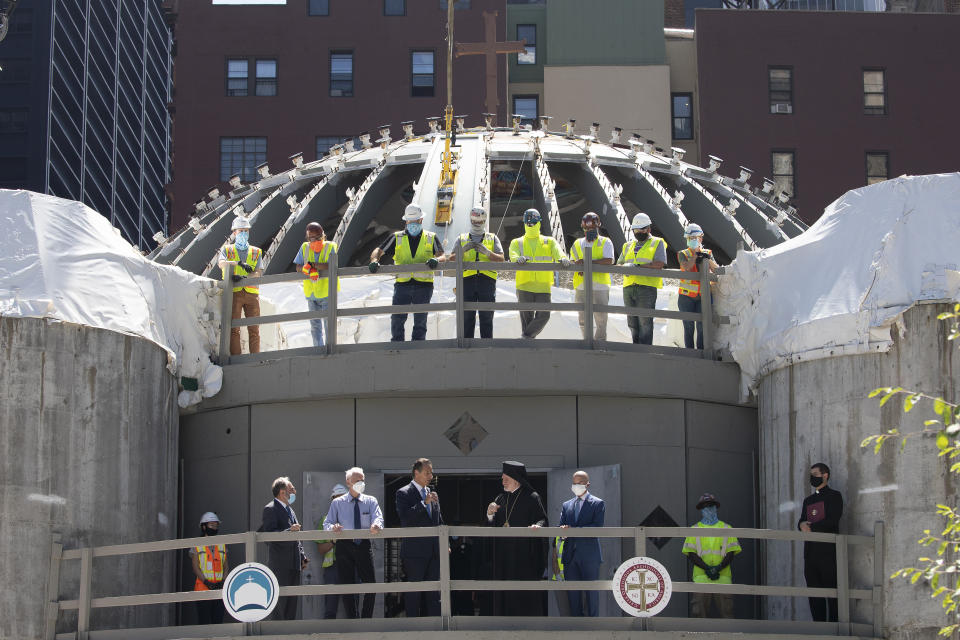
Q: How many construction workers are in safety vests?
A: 12